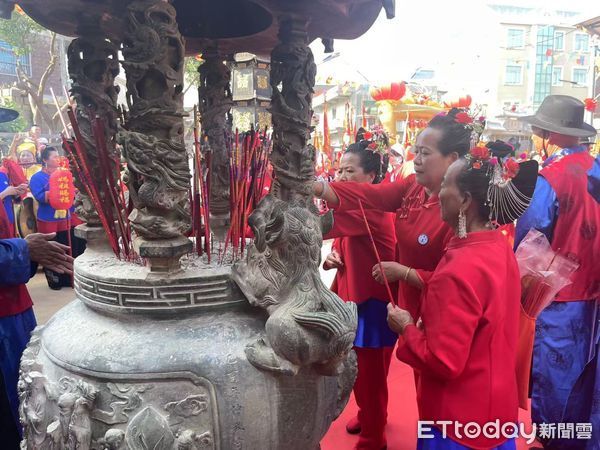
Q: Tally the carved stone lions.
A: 1